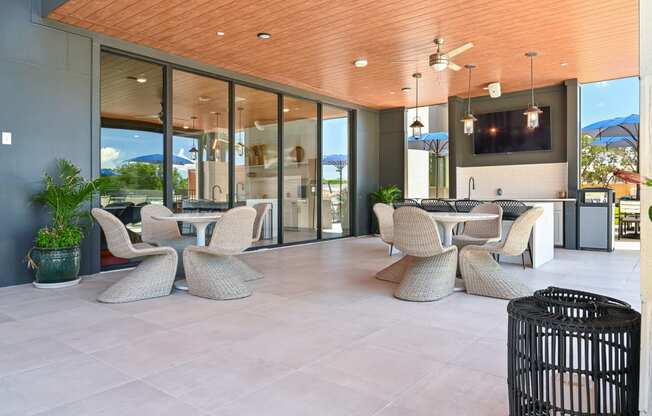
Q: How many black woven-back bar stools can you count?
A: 4